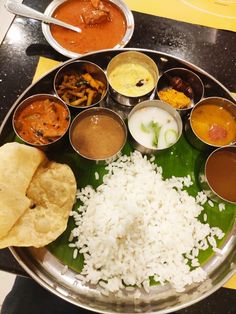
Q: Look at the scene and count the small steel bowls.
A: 8